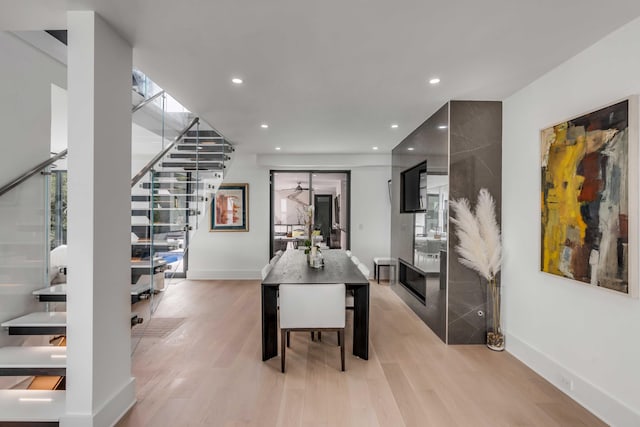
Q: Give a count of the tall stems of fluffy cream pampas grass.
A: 2